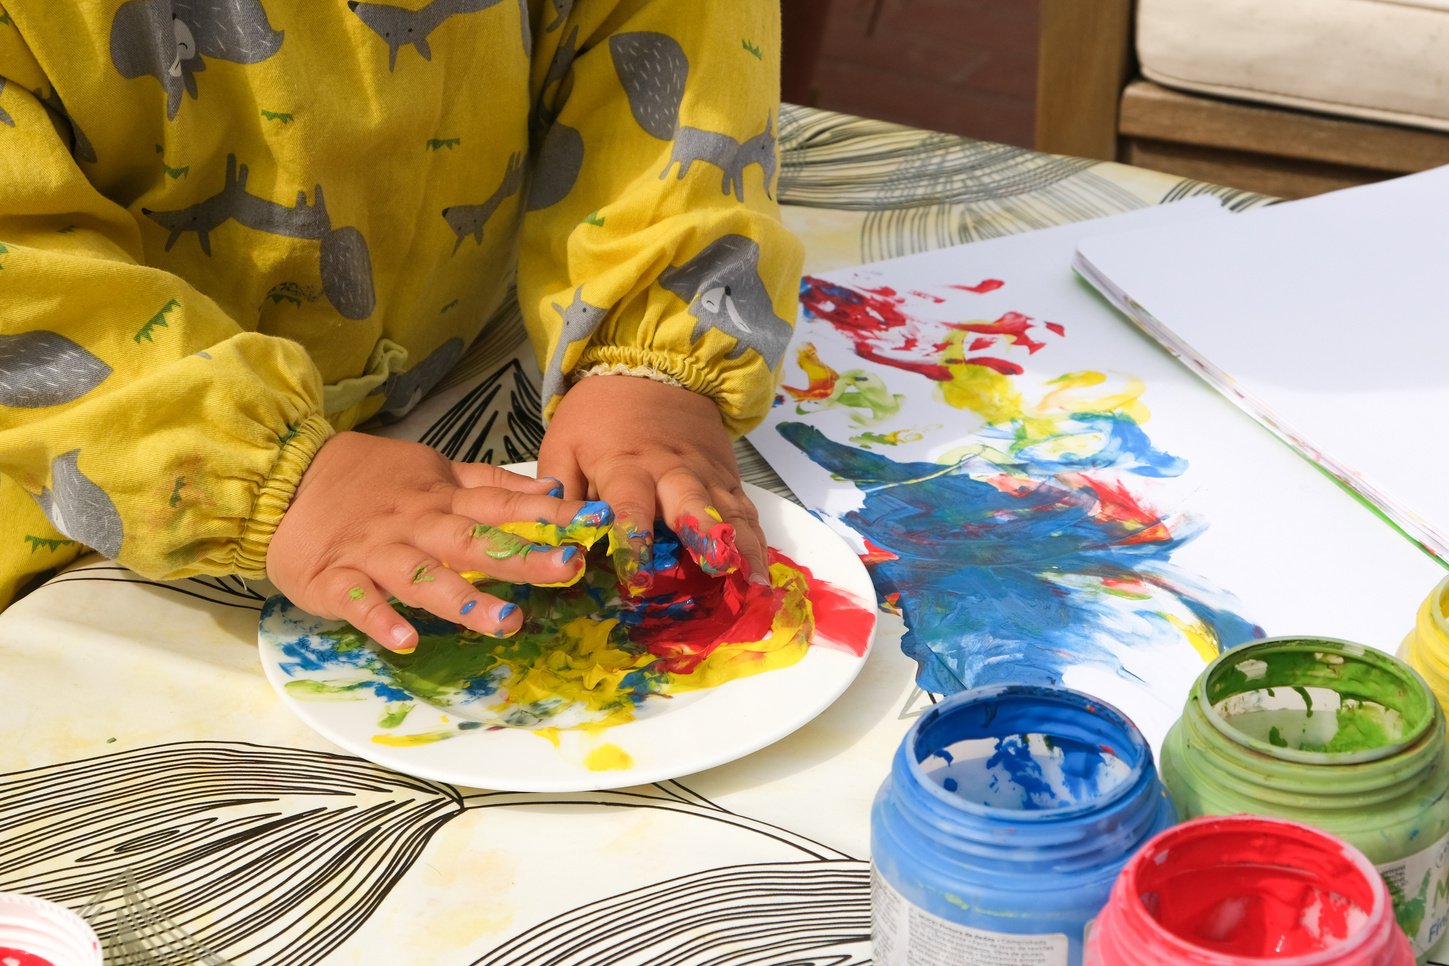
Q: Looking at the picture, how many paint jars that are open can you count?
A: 4